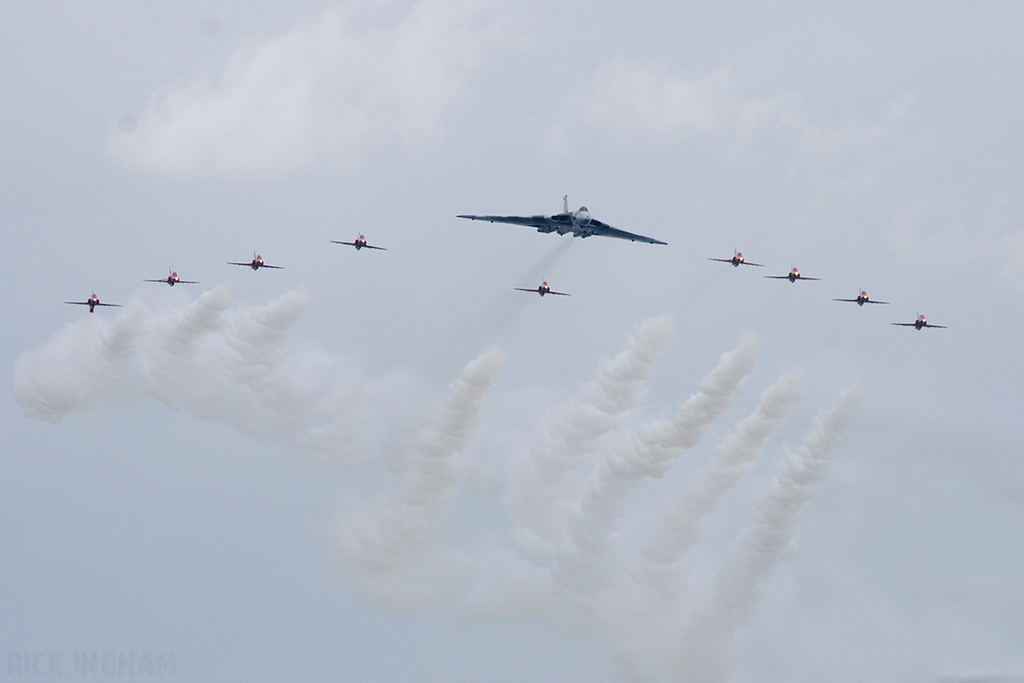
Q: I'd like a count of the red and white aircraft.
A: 9